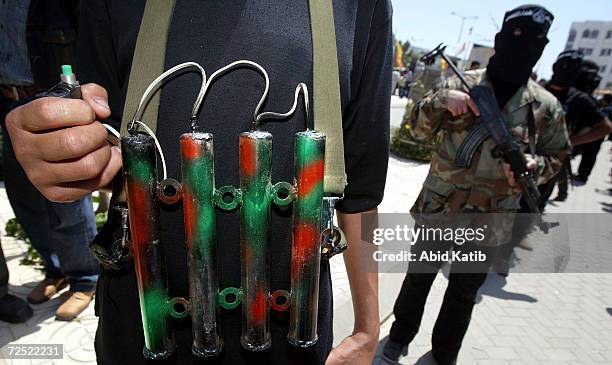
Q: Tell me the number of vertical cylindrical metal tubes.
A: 4